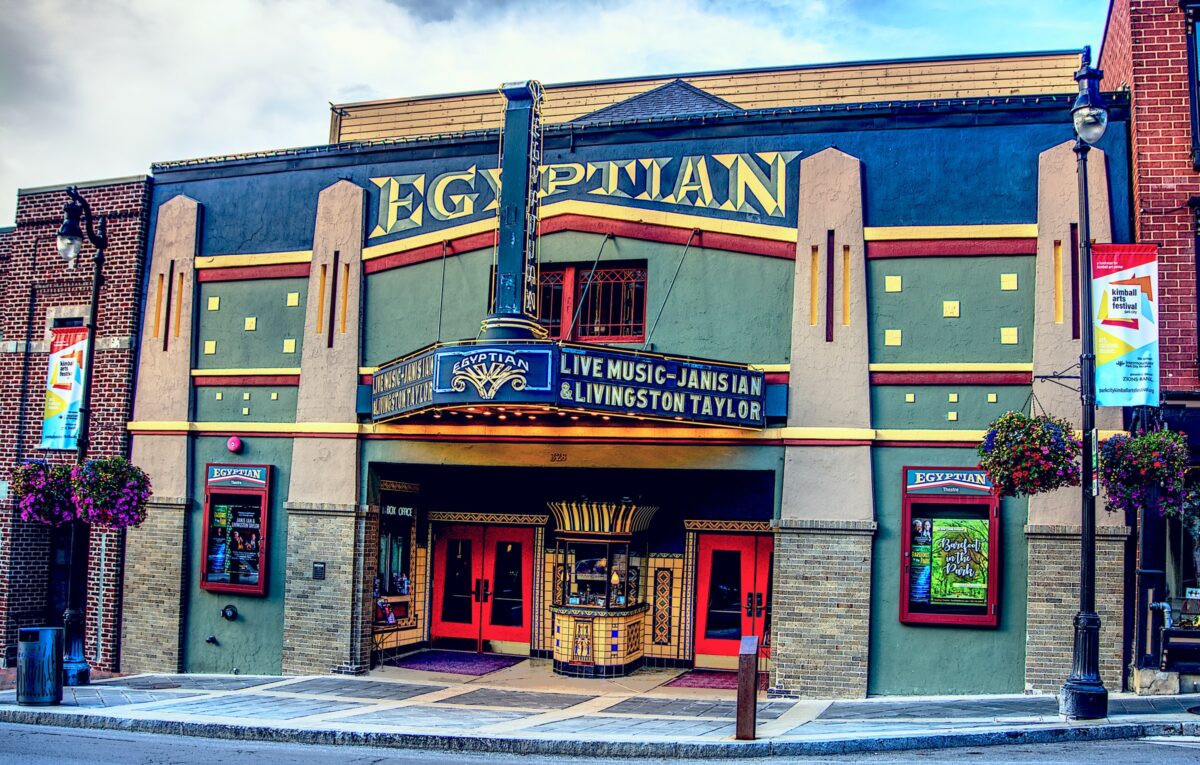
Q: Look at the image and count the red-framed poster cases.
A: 2